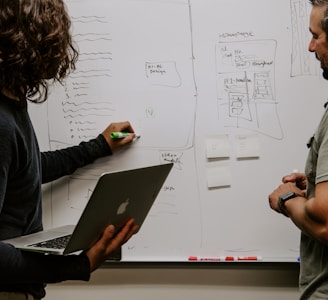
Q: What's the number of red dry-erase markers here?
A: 2